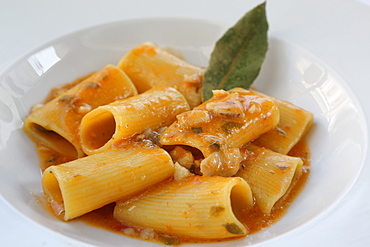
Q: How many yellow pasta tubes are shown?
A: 8